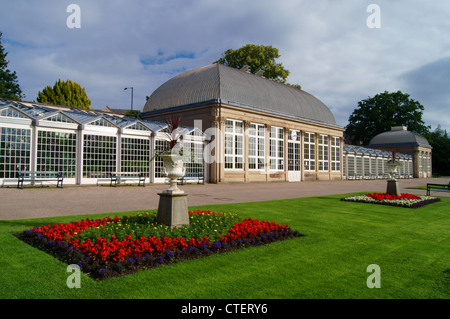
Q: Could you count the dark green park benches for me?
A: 4